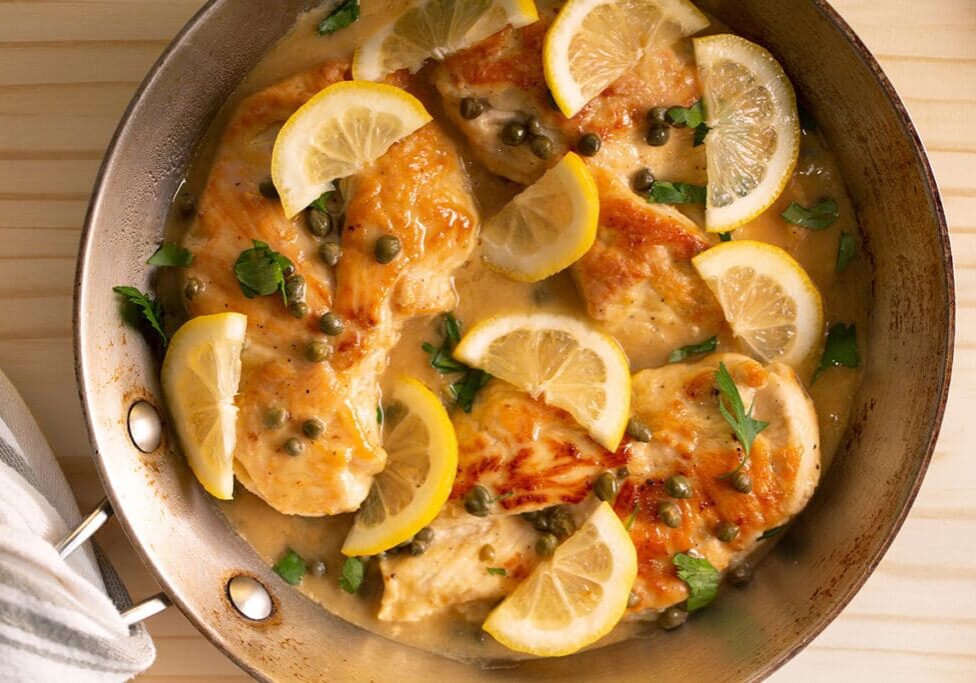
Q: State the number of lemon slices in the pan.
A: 10